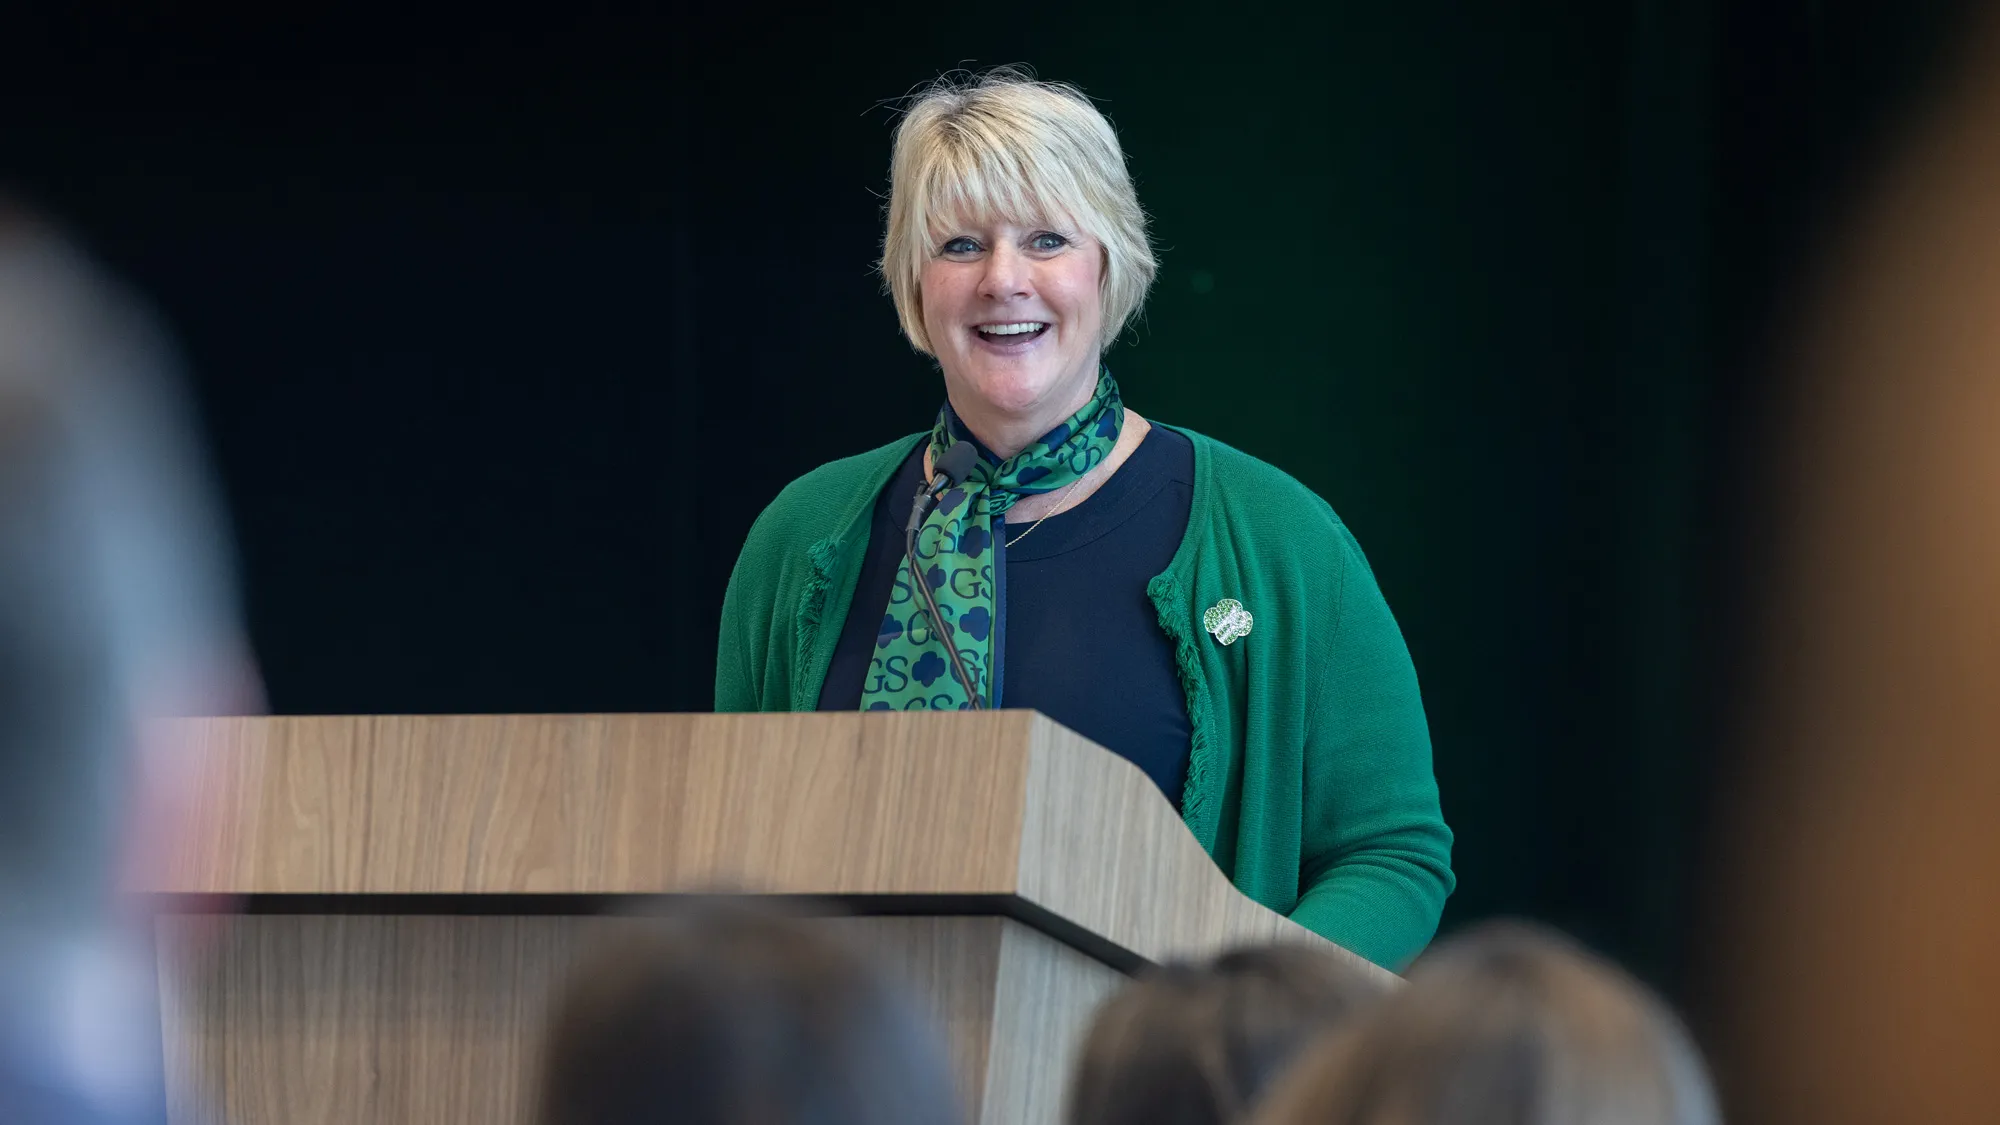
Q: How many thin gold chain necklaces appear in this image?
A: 1